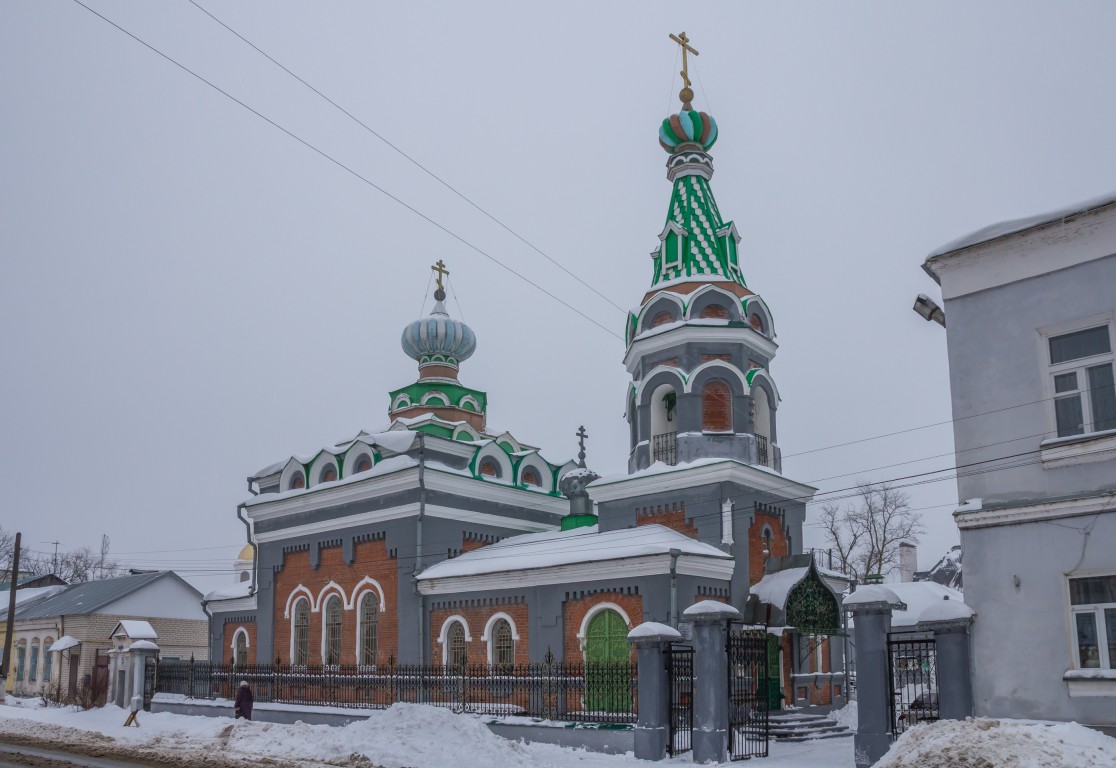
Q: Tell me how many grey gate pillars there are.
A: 4